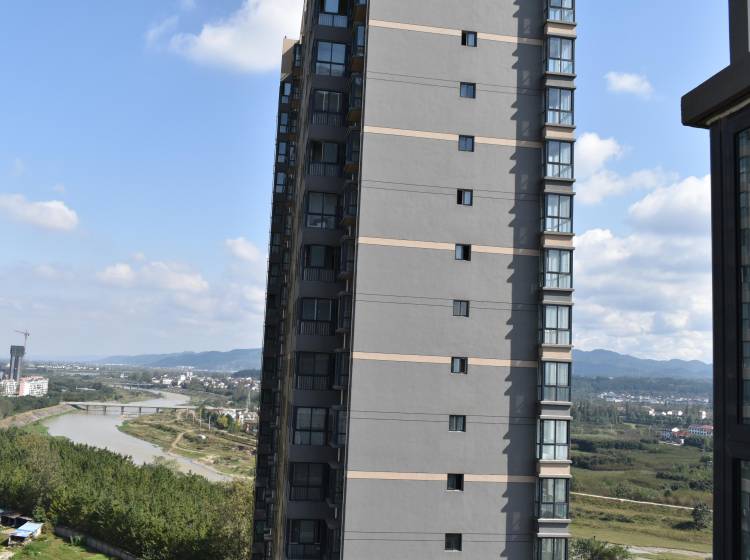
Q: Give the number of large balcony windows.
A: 11